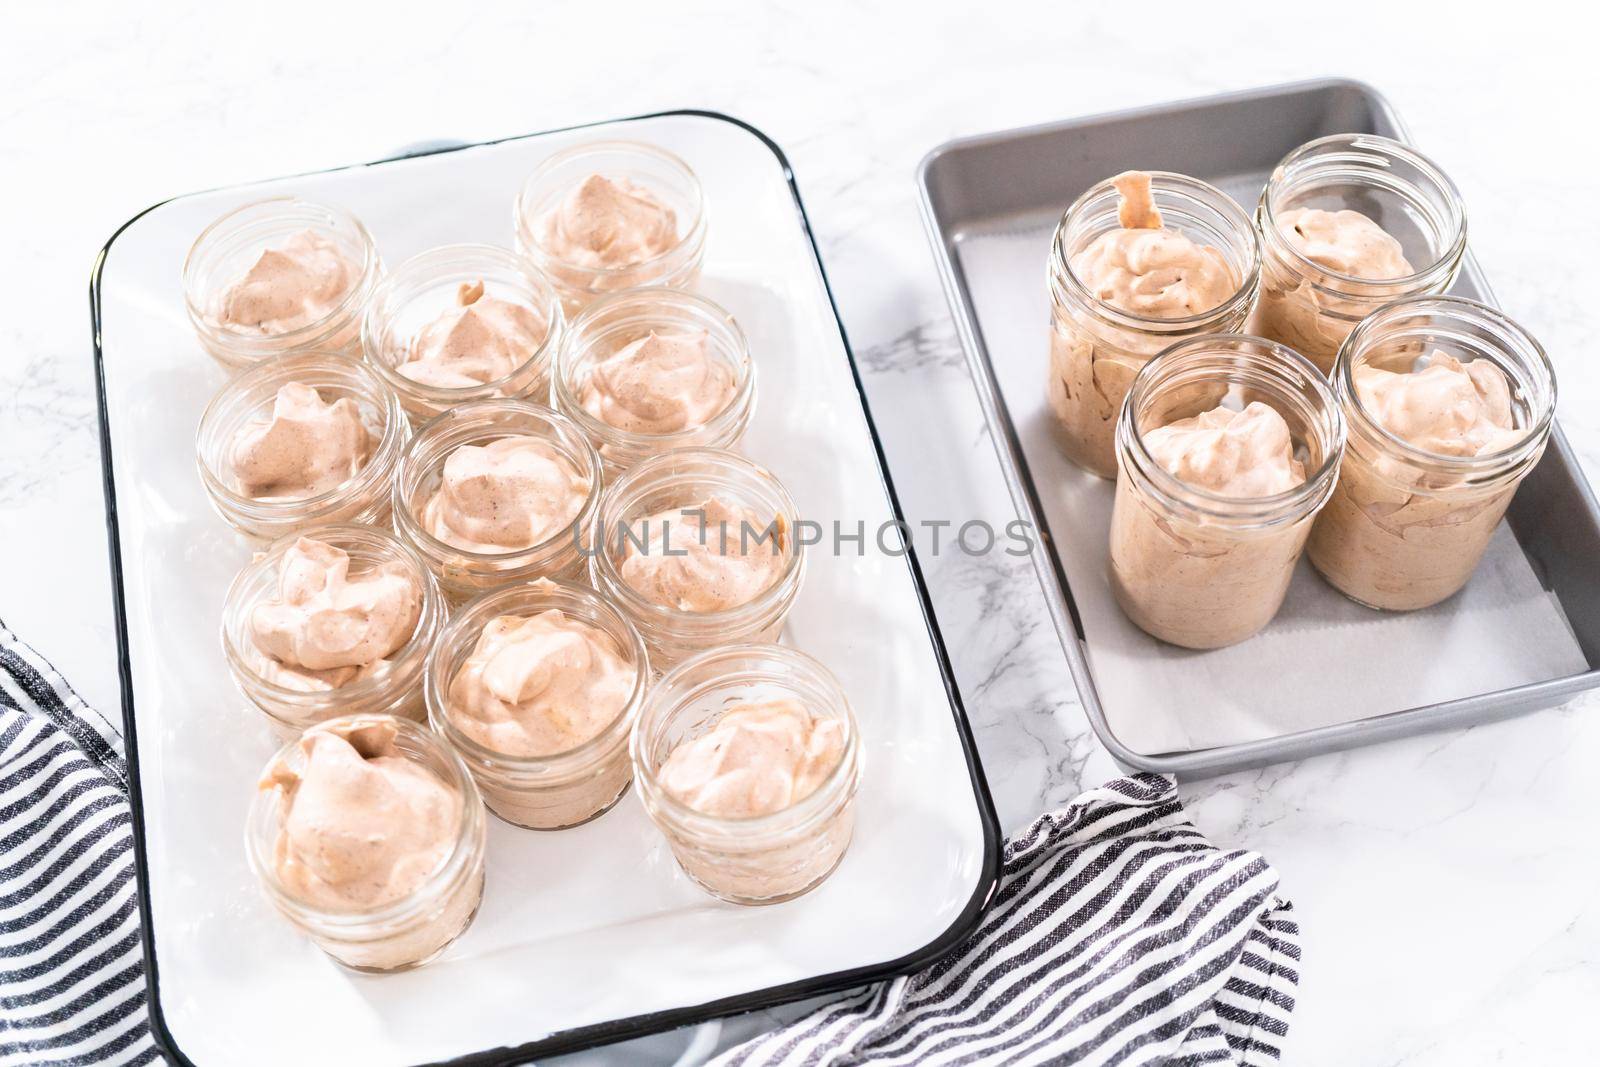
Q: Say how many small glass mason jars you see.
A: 11